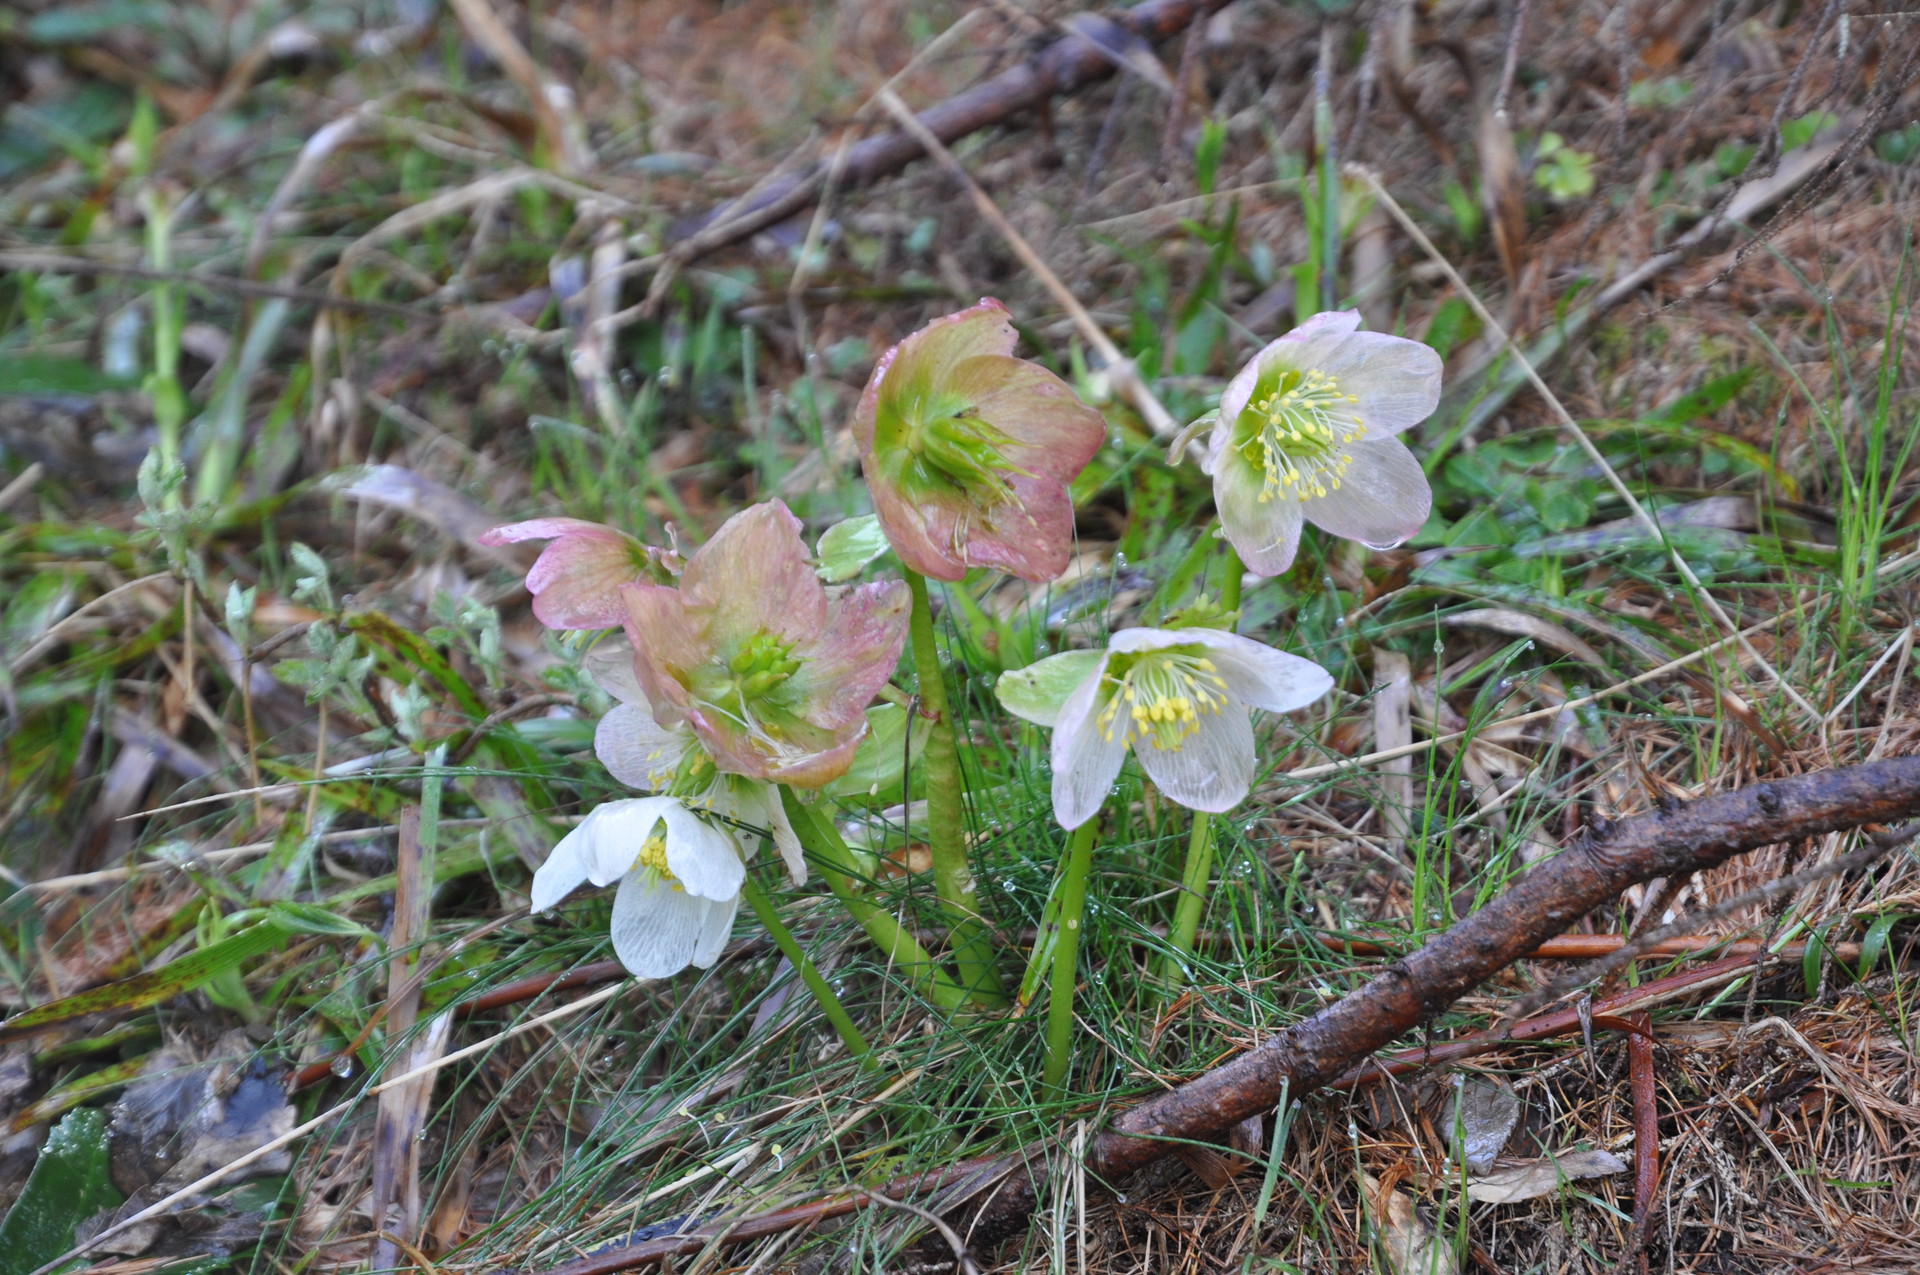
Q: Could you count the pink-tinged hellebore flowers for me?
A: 3